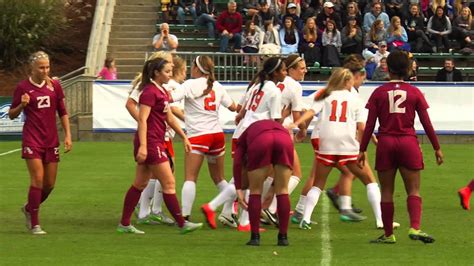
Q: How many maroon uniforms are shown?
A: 4